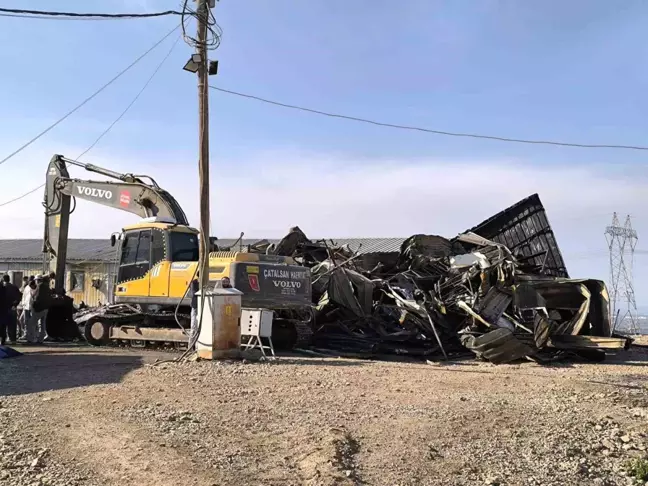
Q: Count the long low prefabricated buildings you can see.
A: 1